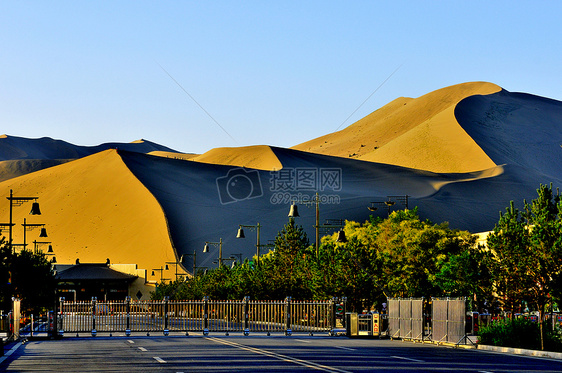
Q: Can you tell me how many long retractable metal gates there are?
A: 1